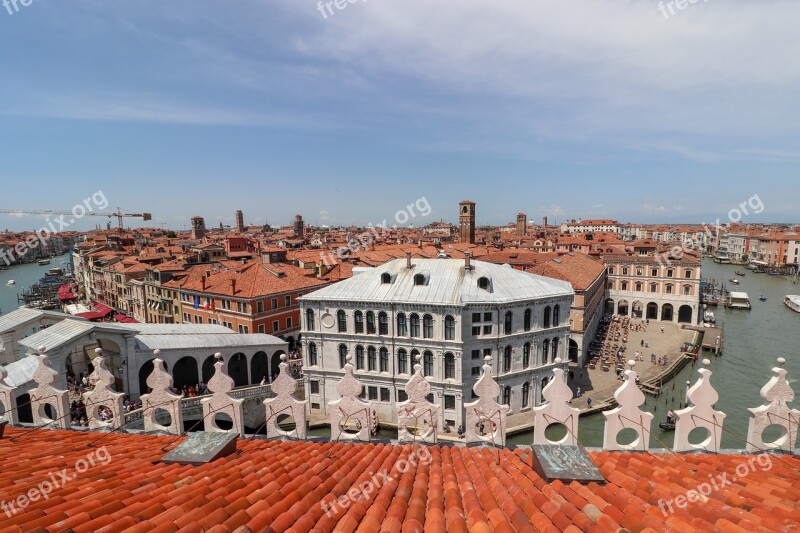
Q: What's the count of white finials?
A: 13